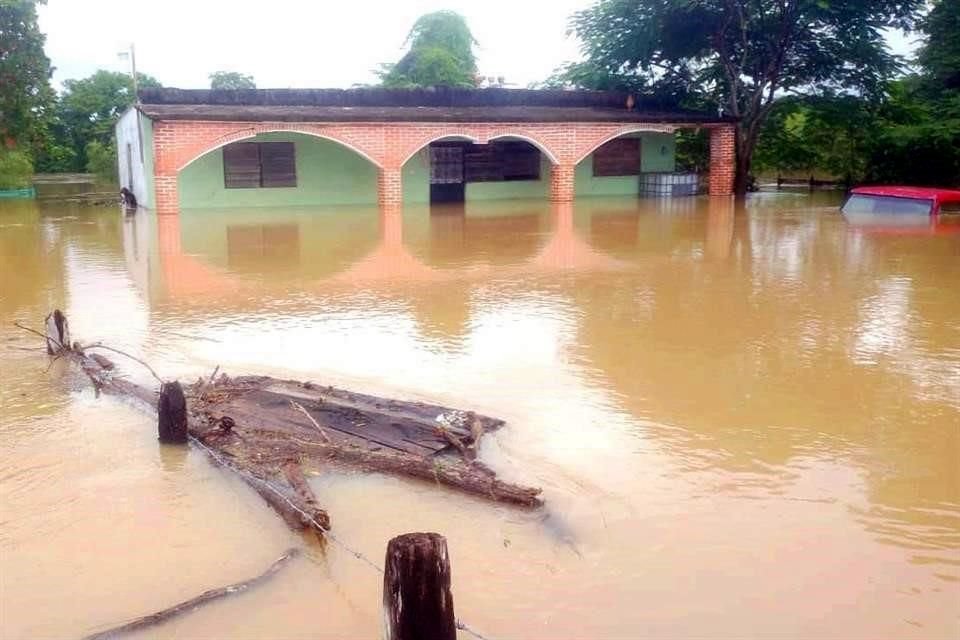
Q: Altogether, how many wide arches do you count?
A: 2